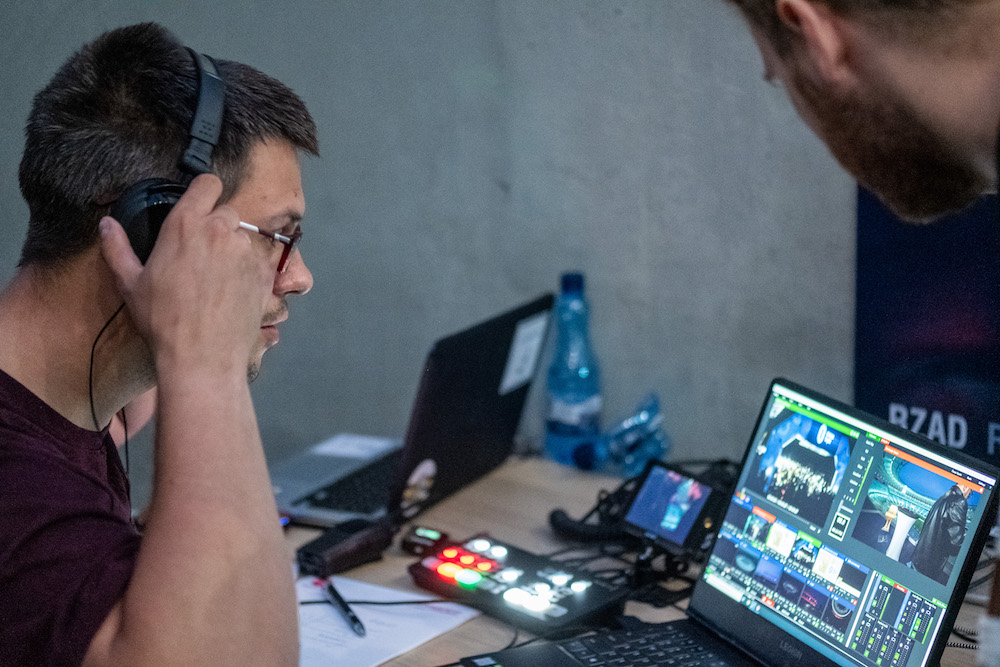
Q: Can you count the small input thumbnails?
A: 12